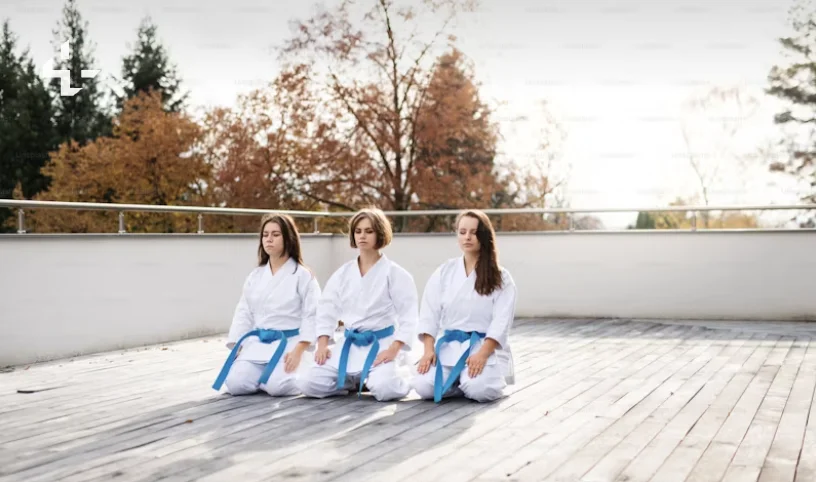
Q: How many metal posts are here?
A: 6